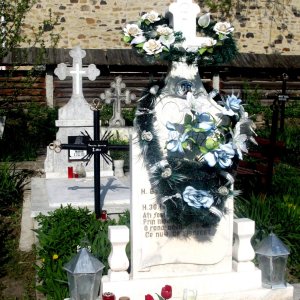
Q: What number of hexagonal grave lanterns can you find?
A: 2